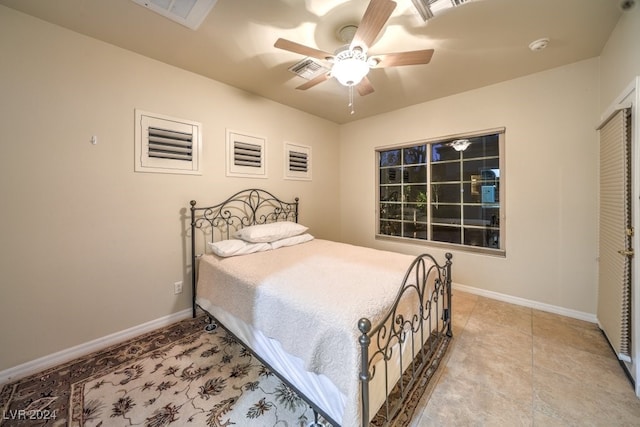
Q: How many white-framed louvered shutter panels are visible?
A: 3